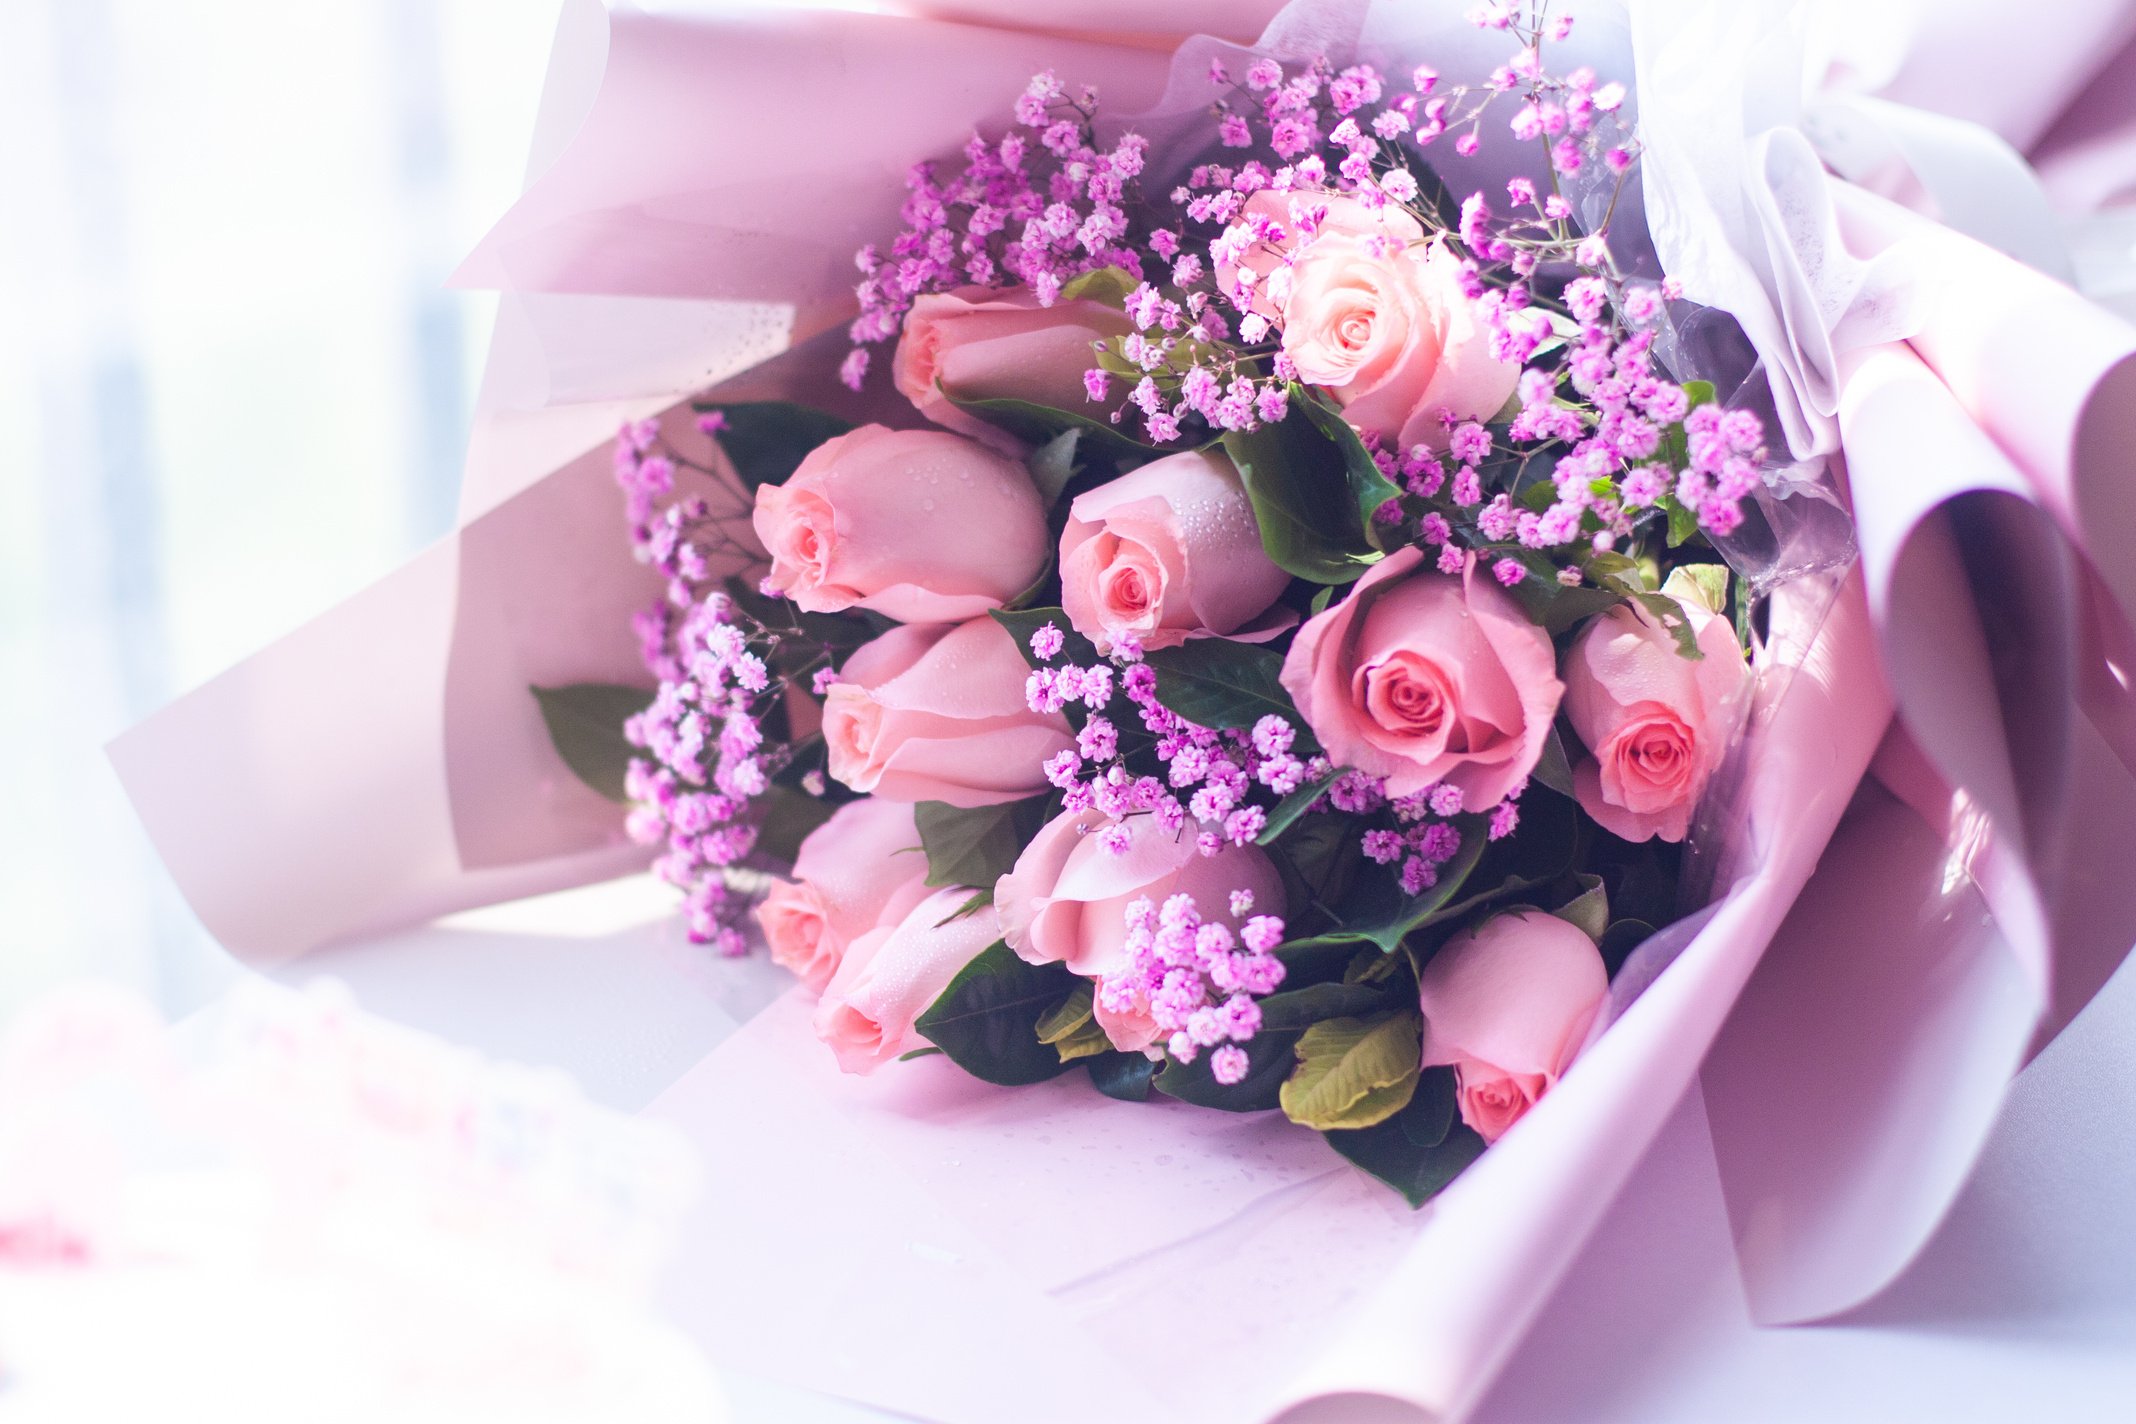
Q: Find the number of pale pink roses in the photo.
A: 11